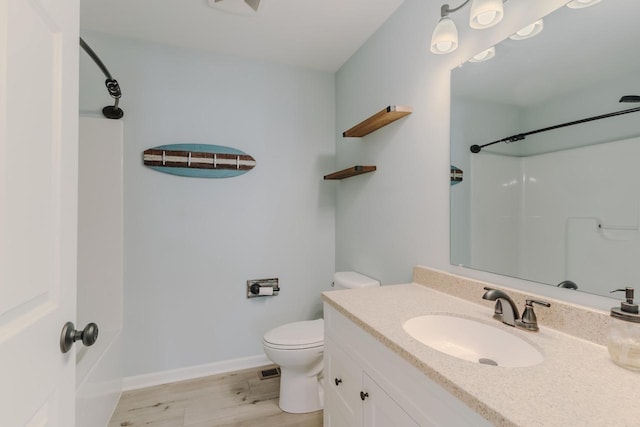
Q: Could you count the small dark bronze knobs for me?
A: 2